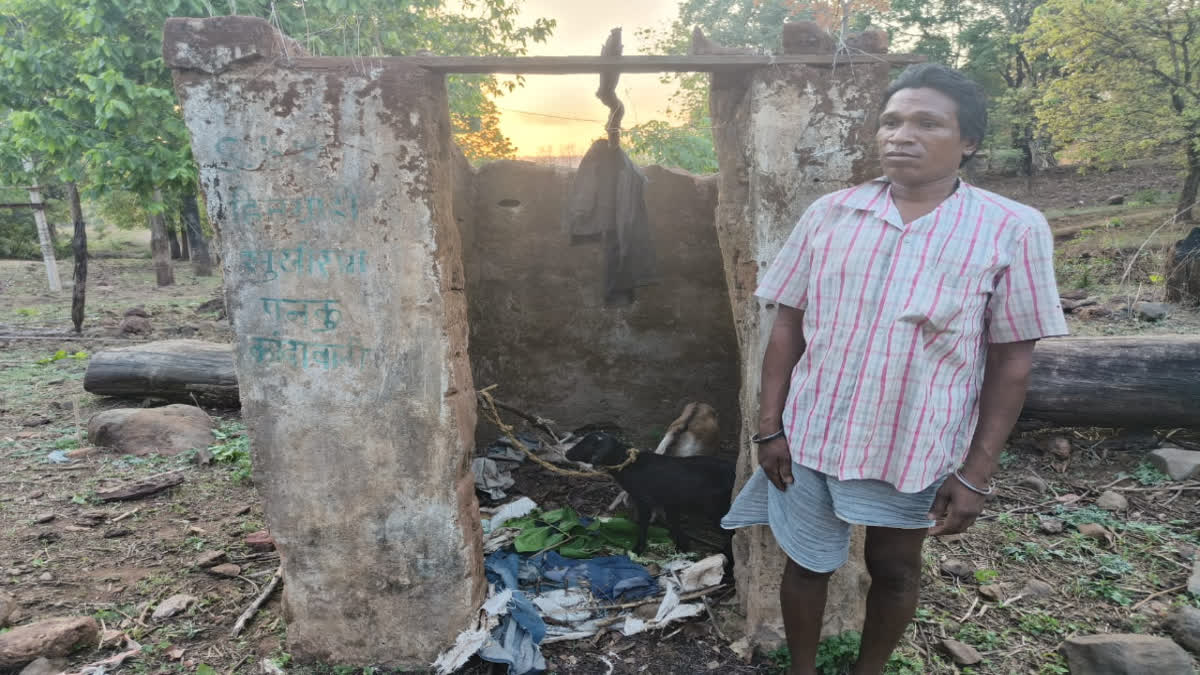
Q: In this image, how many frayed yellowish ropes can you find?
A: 1